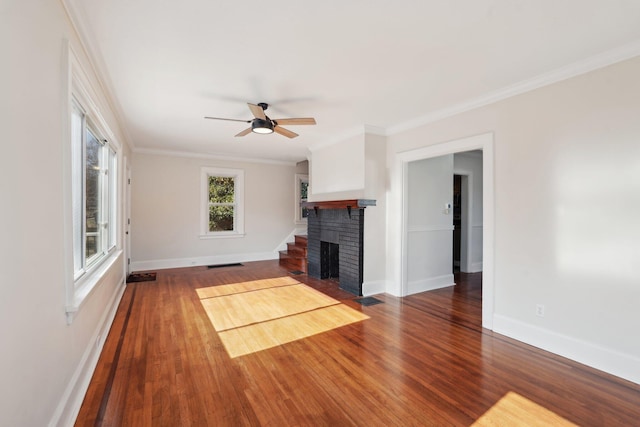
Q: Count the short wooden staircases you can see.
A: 1